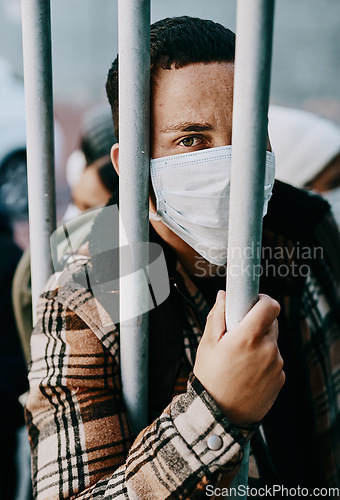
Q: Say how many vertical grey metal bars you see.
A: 3